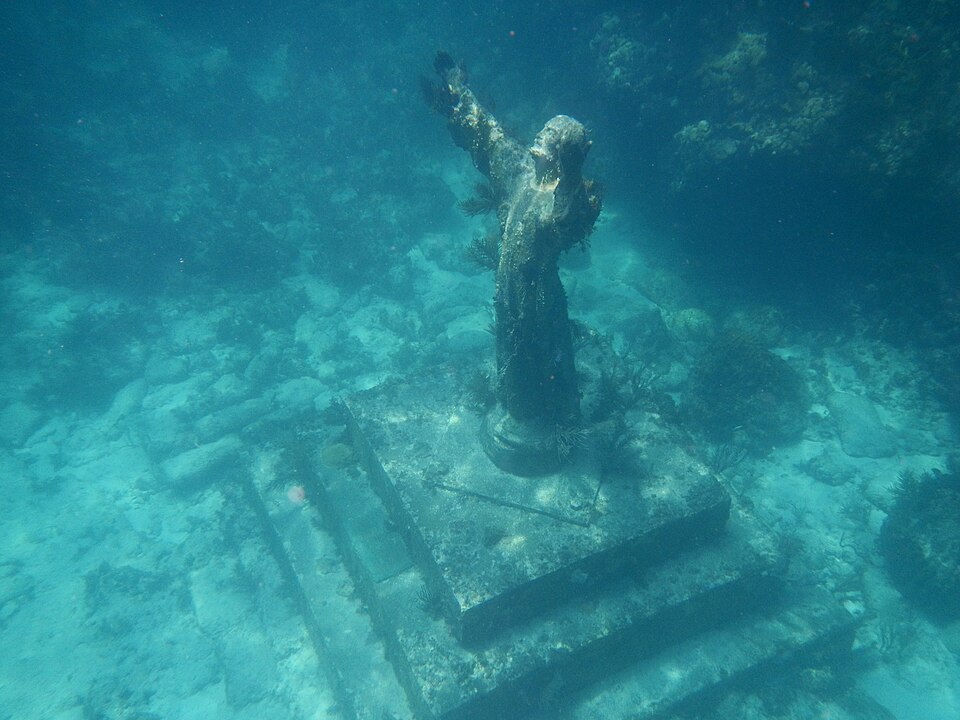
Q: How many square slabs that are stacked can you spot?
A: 3